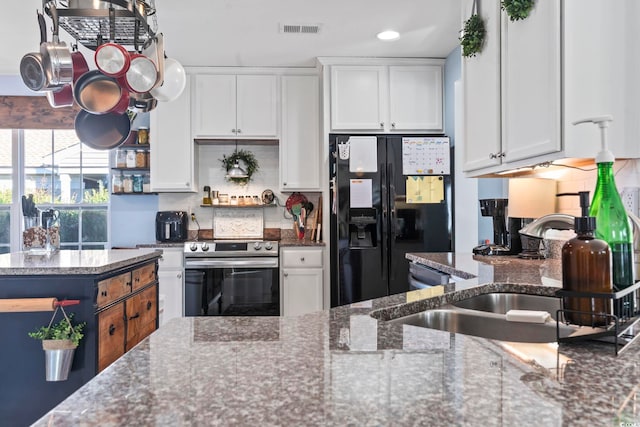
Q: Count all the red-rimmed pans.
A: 2